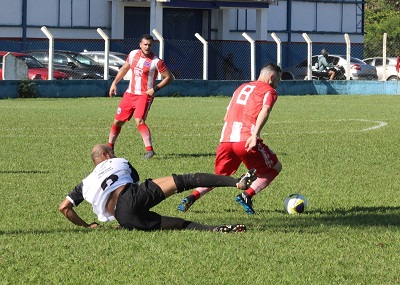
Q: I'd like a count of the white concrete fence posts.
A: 9